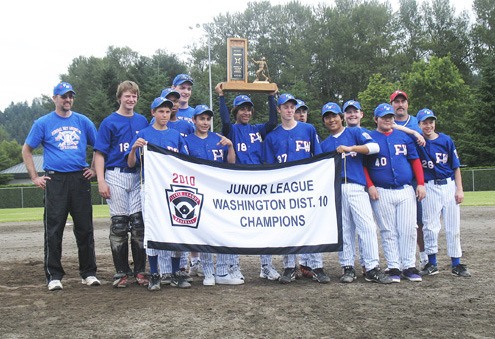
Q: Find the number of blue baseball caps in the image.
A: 12